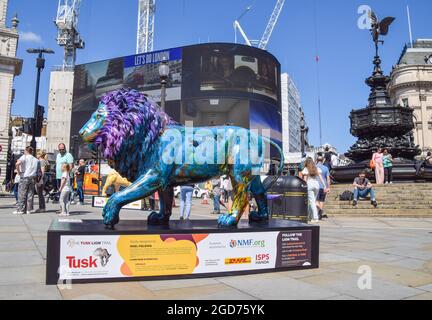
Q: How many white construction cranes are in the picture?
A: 3